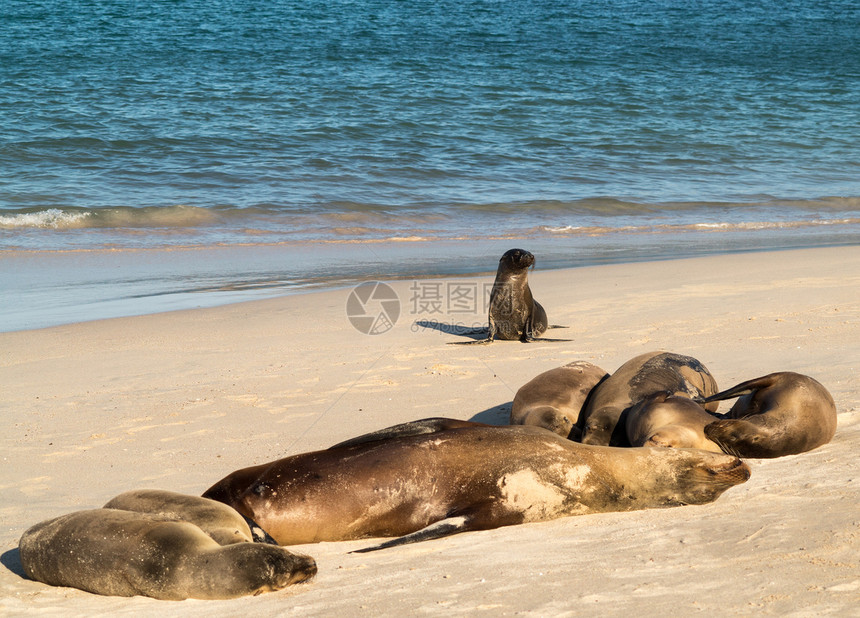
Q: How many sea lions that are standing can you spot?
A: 1